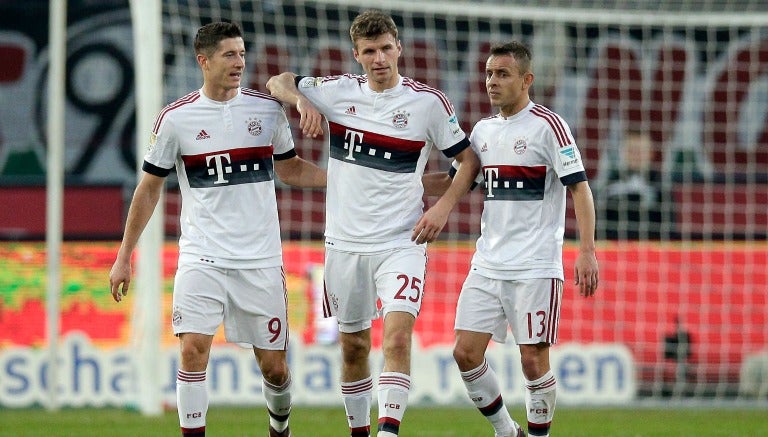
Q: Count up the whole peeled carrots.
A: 0